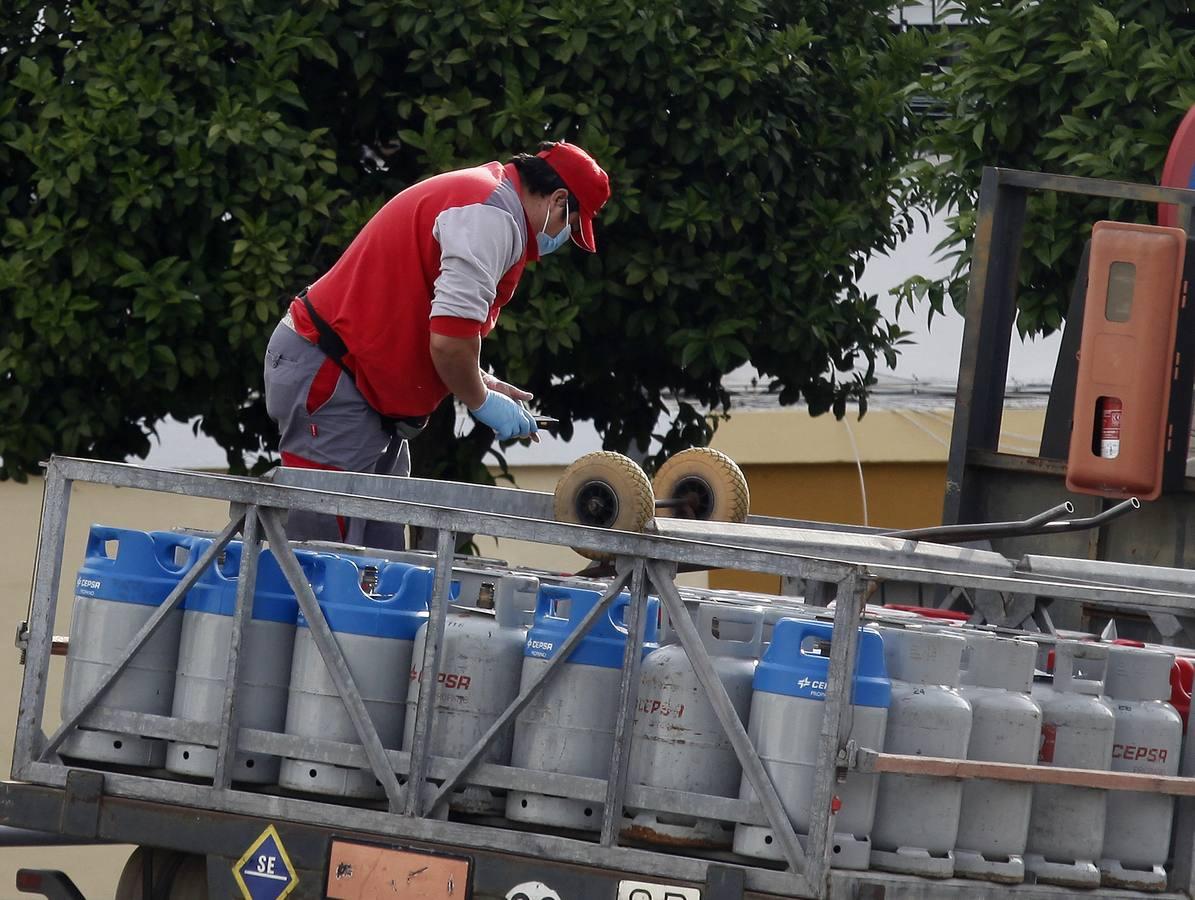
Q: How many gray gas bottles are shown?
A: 6